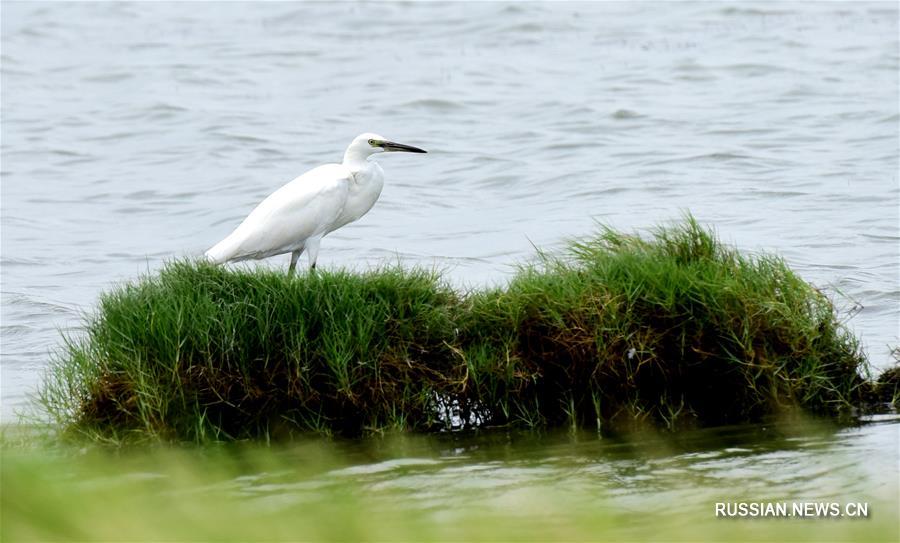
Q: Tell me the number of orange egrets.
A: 0